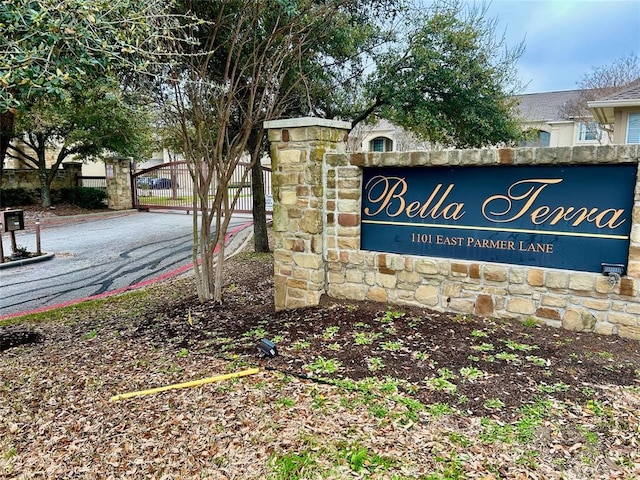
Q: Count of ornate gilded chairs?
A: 0